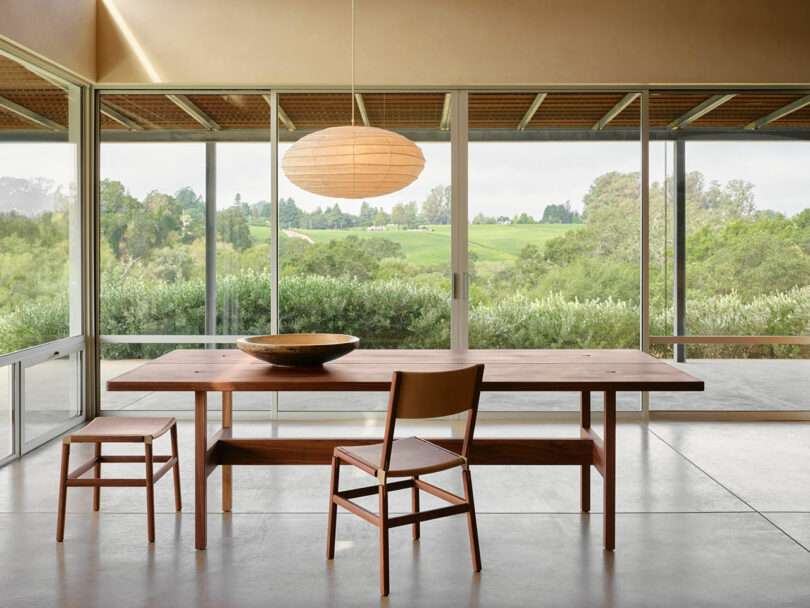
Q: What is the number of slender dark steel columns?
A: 2